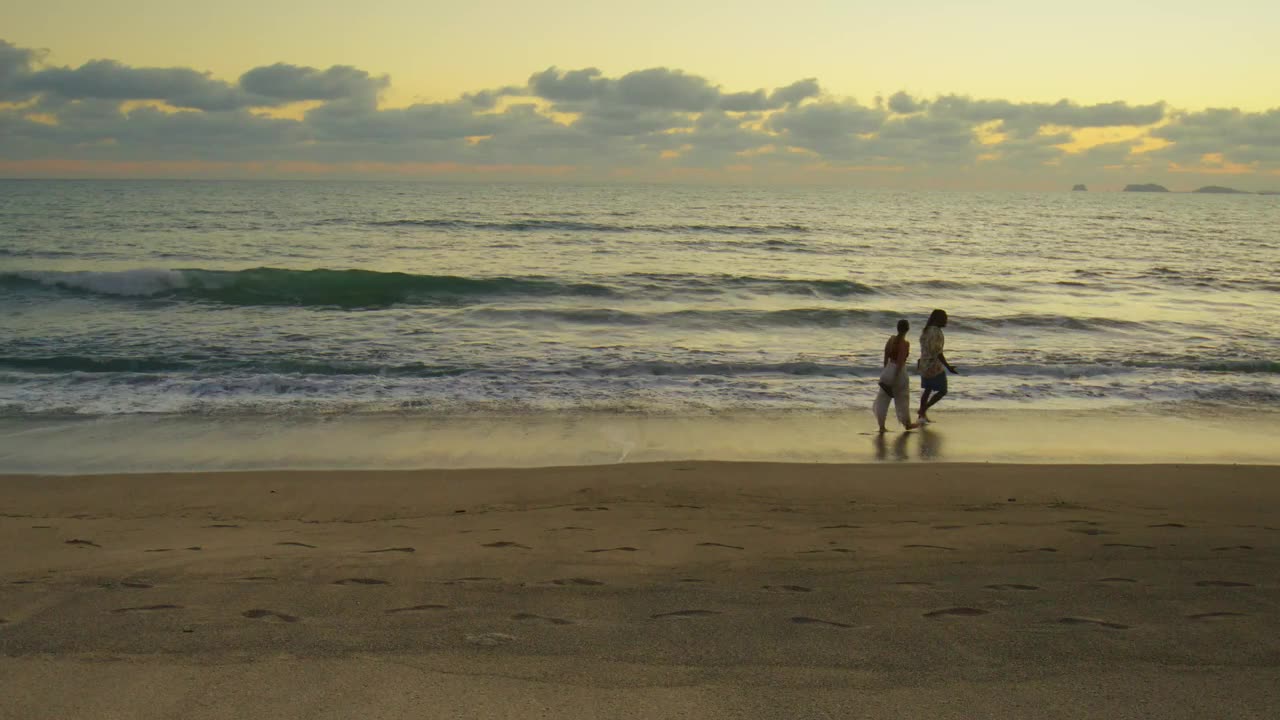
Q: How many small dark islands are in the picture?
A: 3